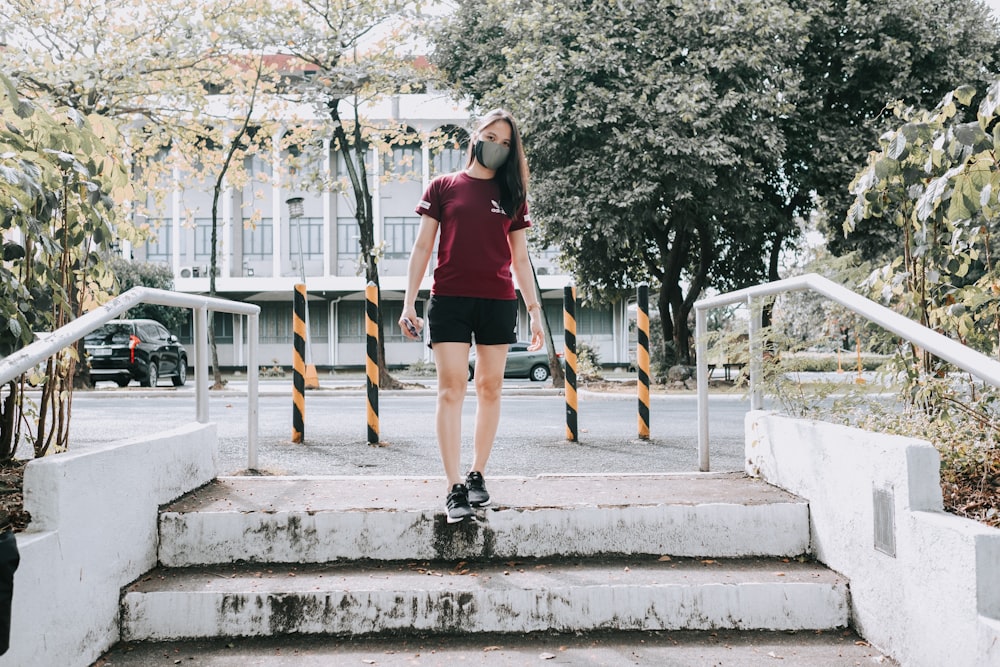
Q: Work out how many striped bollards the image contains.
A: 4